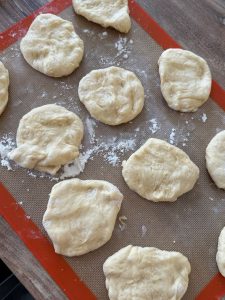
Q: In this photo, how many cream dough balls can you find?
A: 11